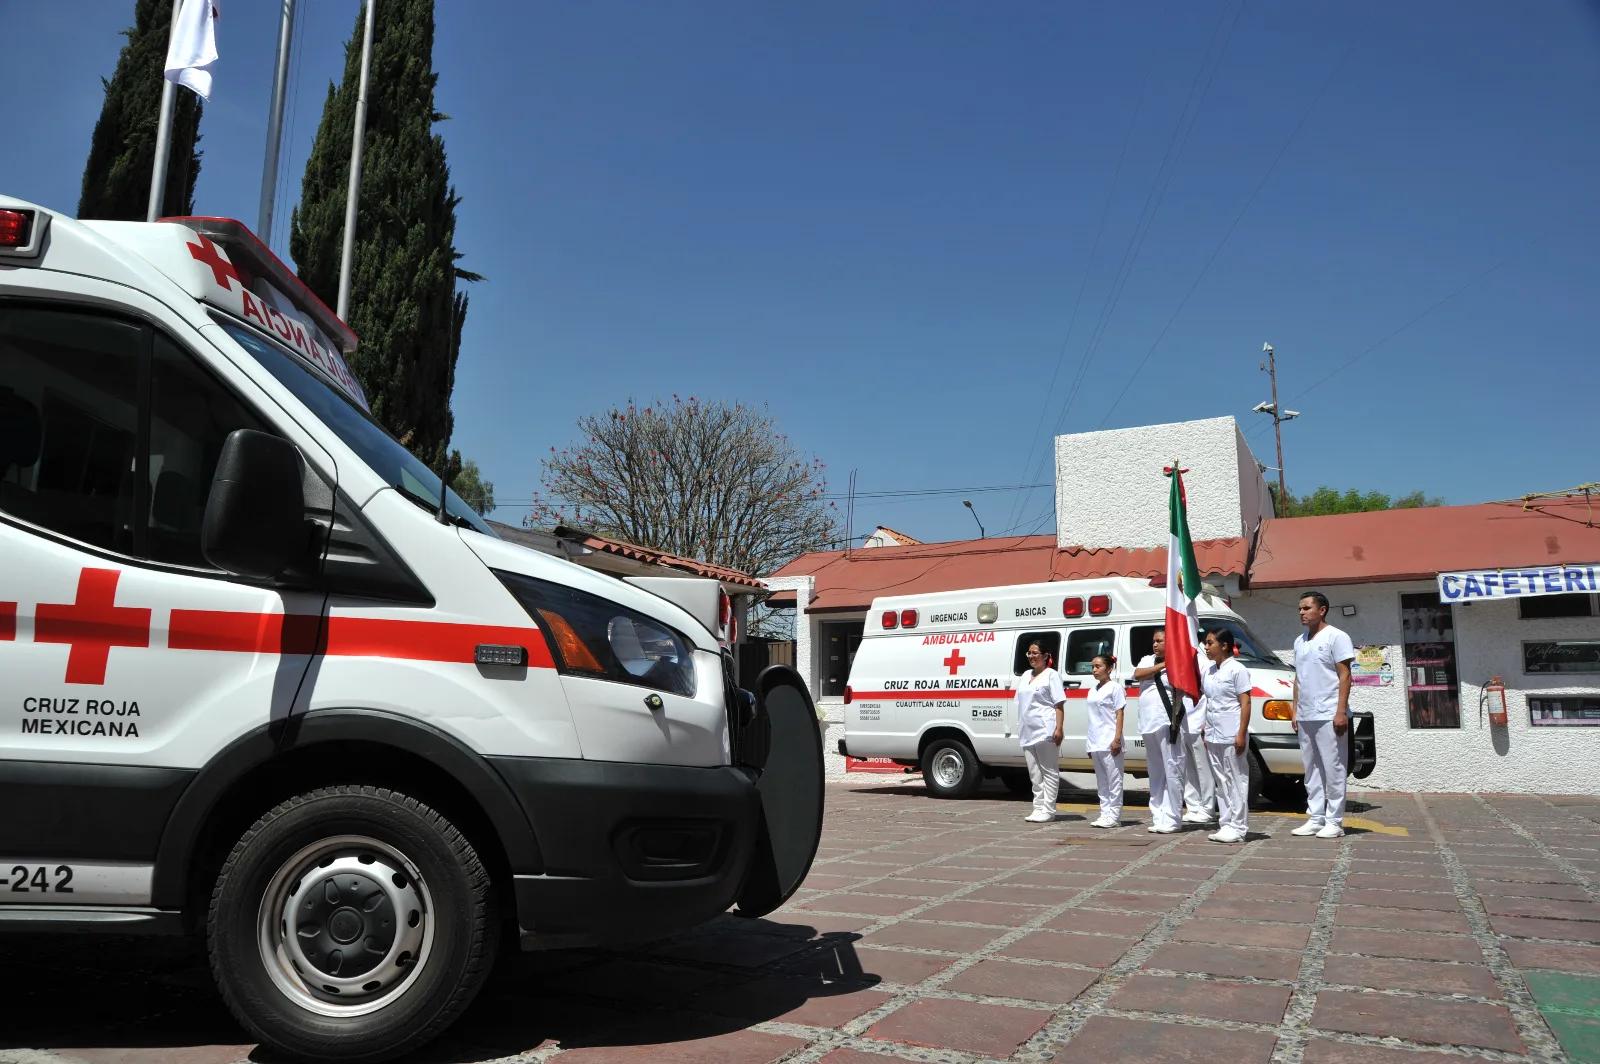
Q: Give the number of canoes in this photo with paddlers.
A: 0